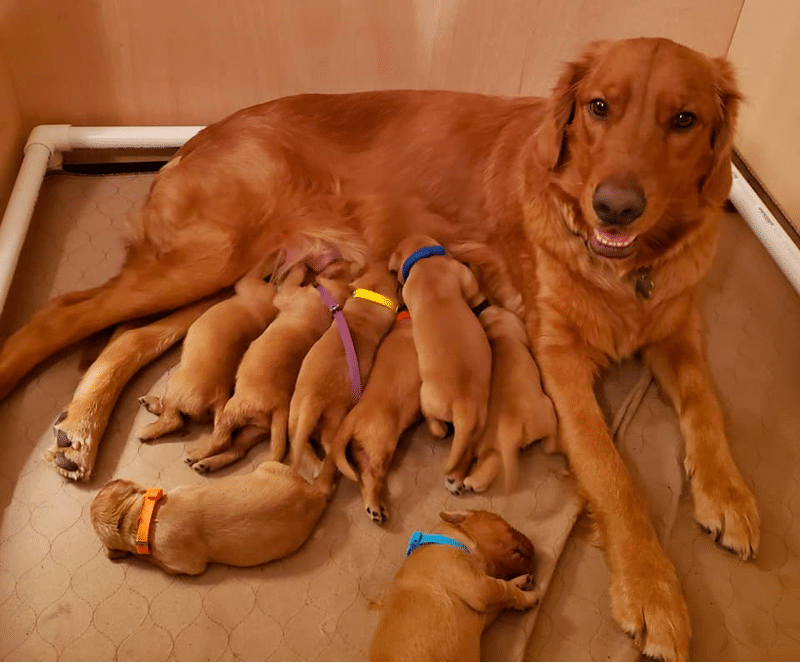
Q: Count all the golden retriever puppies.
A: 8